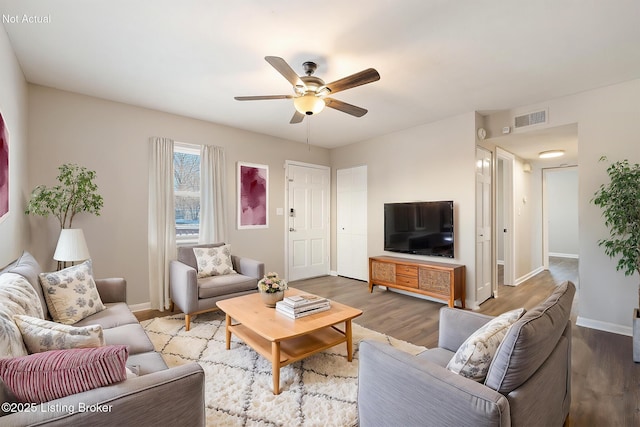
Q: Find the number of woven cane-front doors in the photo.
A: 2